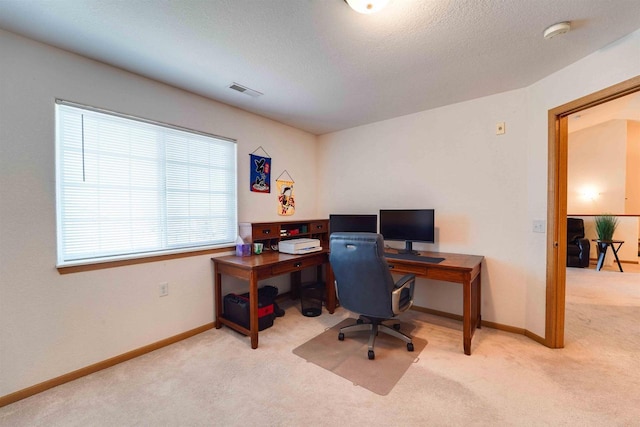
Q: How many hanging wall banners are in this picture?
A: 2